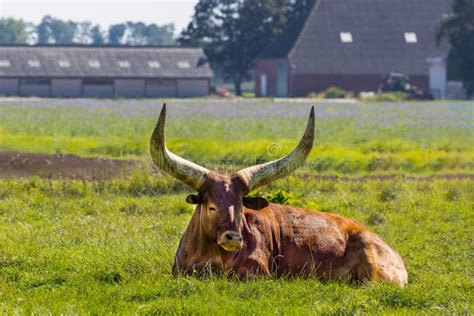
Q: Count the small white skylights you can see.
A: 9